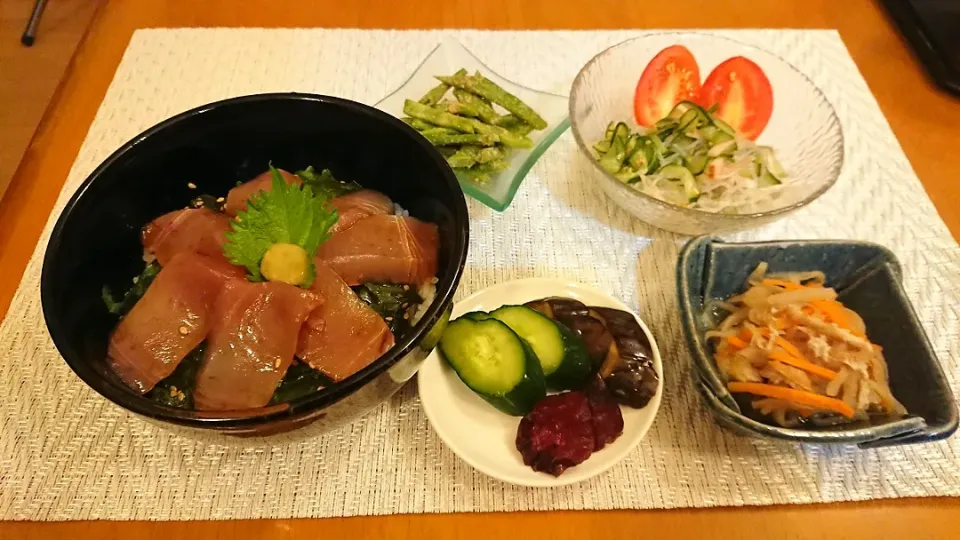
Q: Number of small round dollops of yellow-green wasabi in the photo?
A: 1